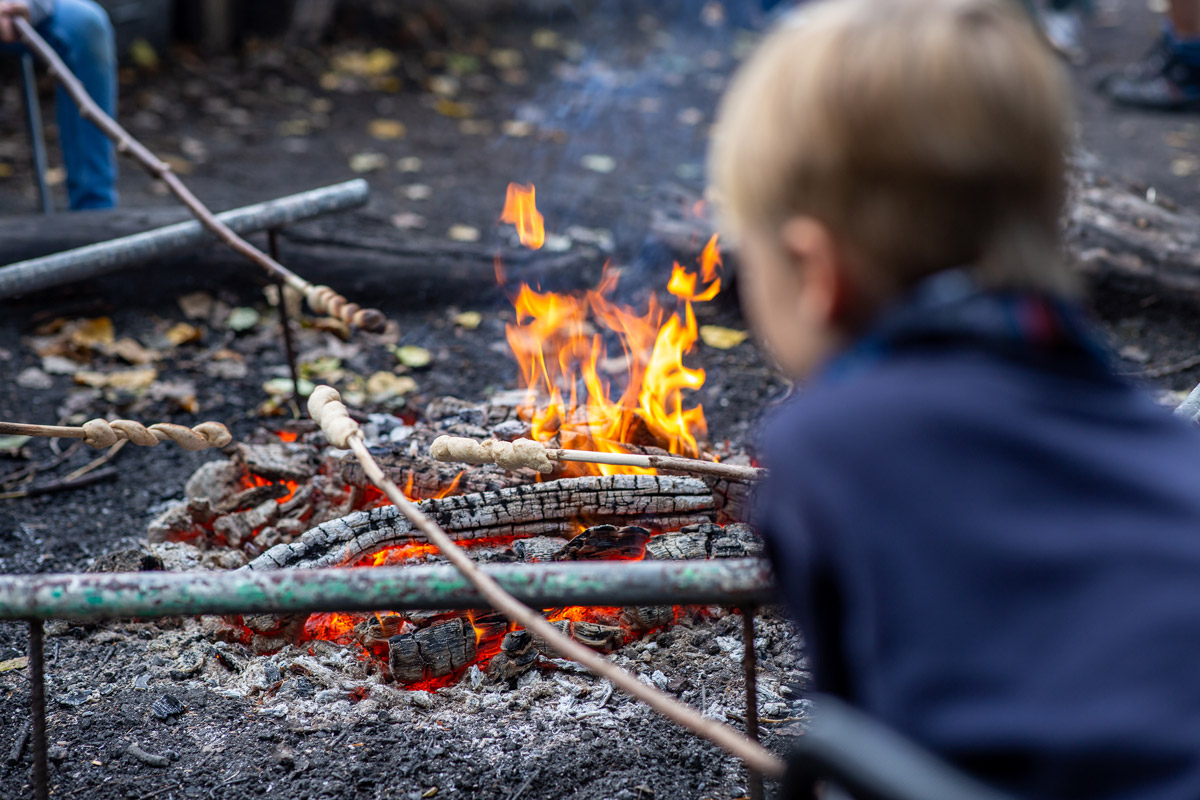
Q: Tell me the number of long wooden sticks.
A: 4